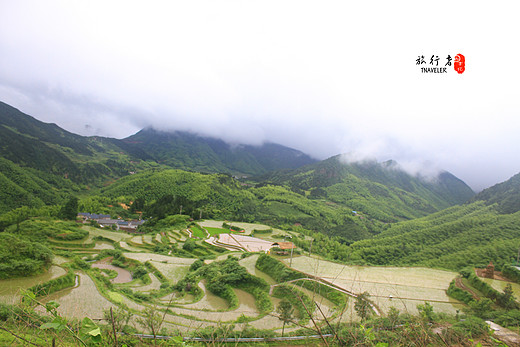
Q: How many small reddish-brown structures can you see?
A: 2